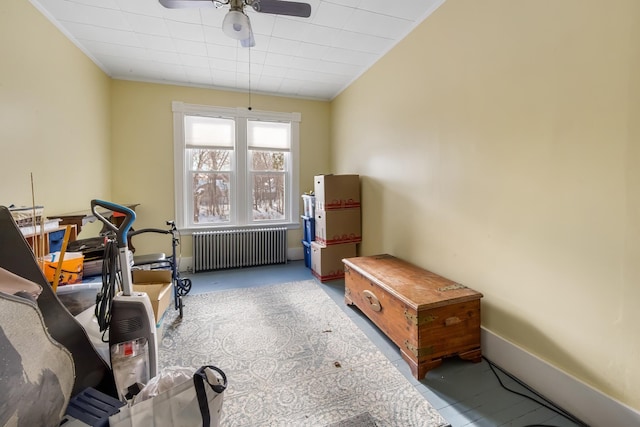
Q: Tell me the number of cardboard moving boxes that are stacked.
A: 3